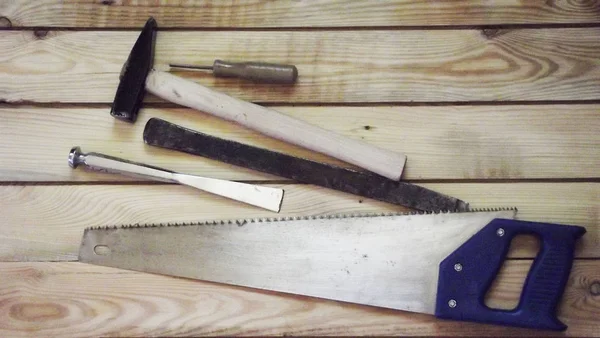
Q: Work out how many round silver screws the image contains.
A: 3